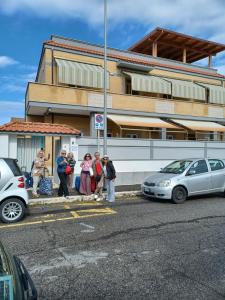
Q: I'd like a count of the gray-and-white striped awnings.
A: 4